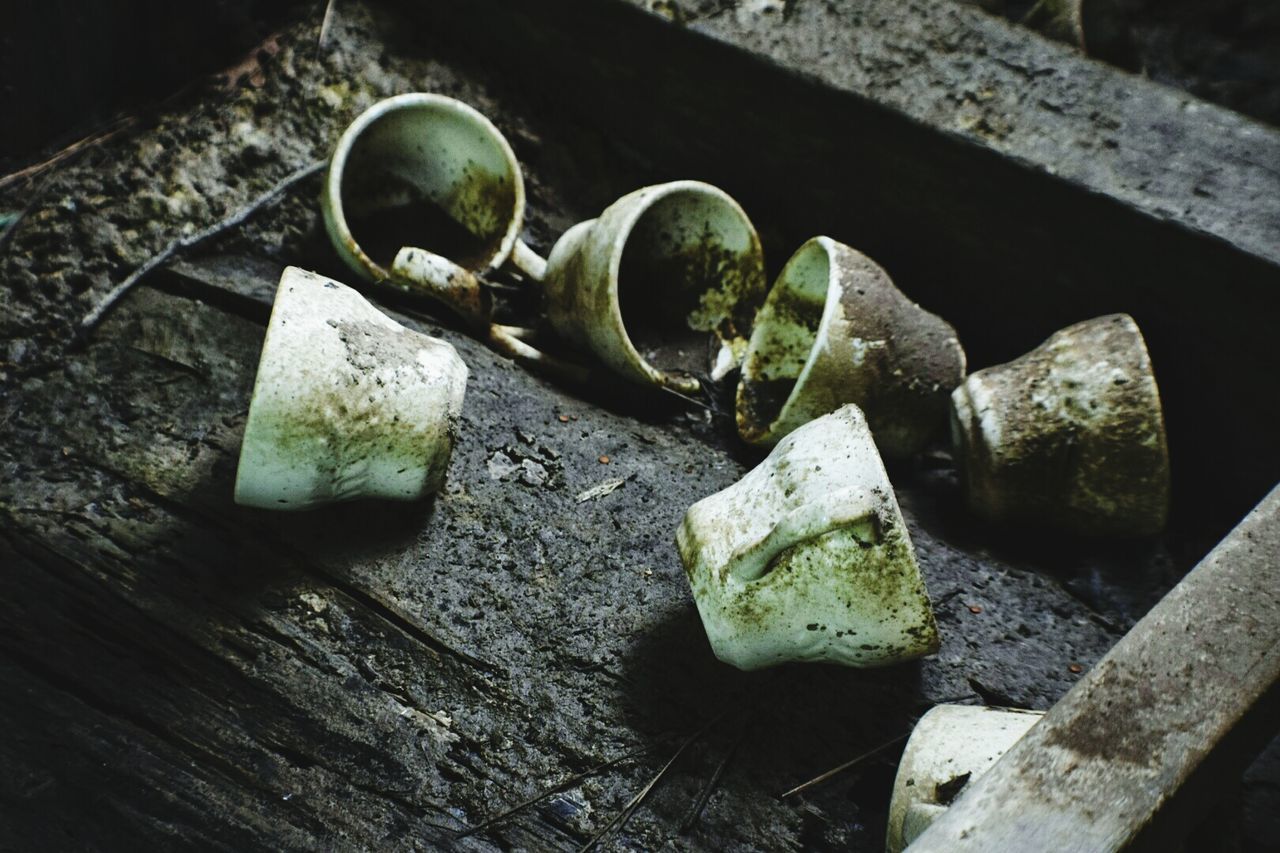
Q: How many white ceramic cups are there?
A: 7